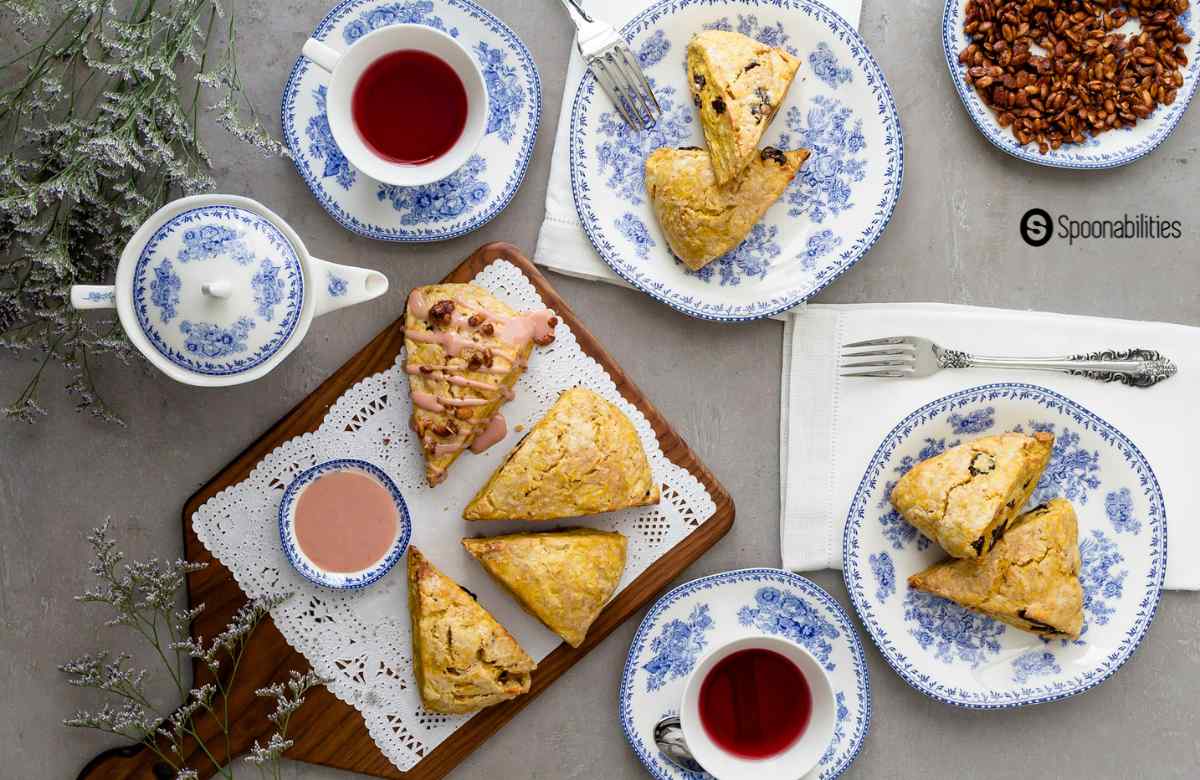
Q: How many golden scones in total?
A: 8